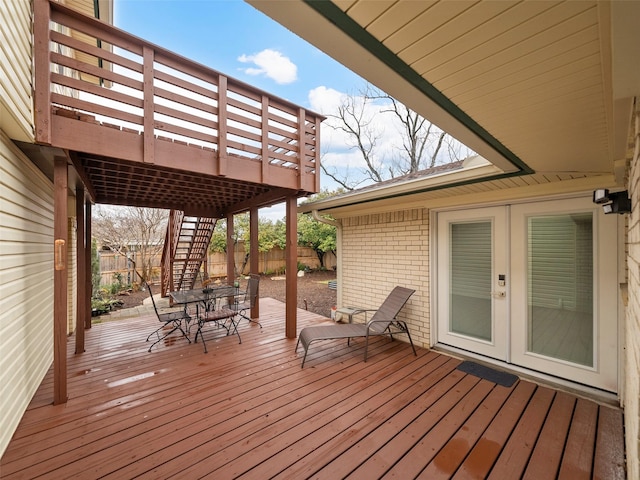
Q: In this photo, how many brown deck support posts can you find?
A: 6